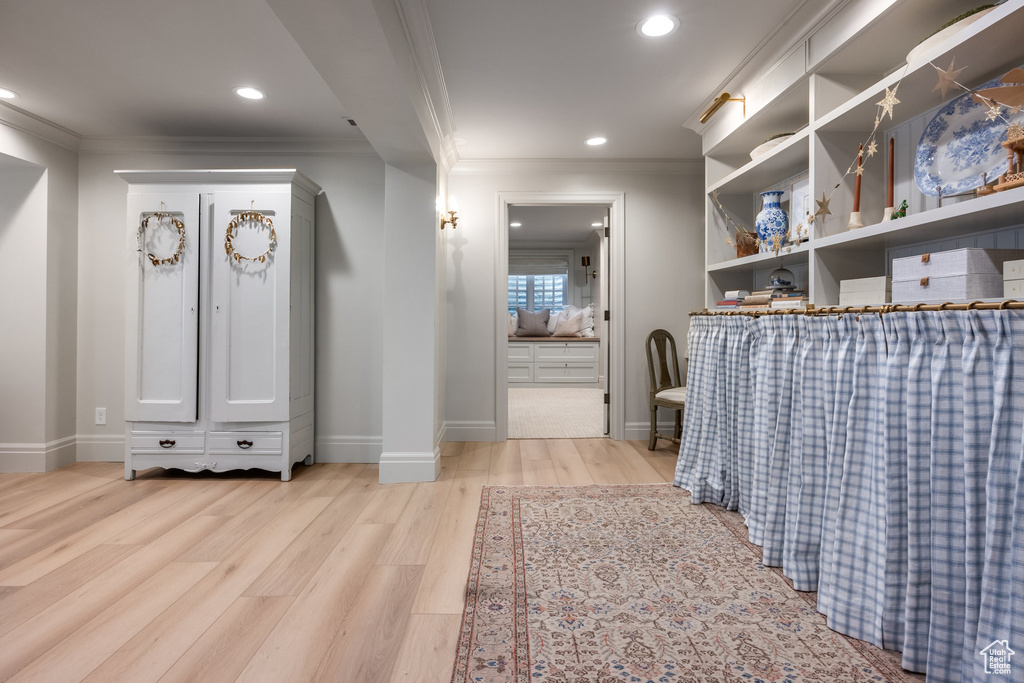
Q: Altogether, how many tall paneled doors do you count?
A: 2